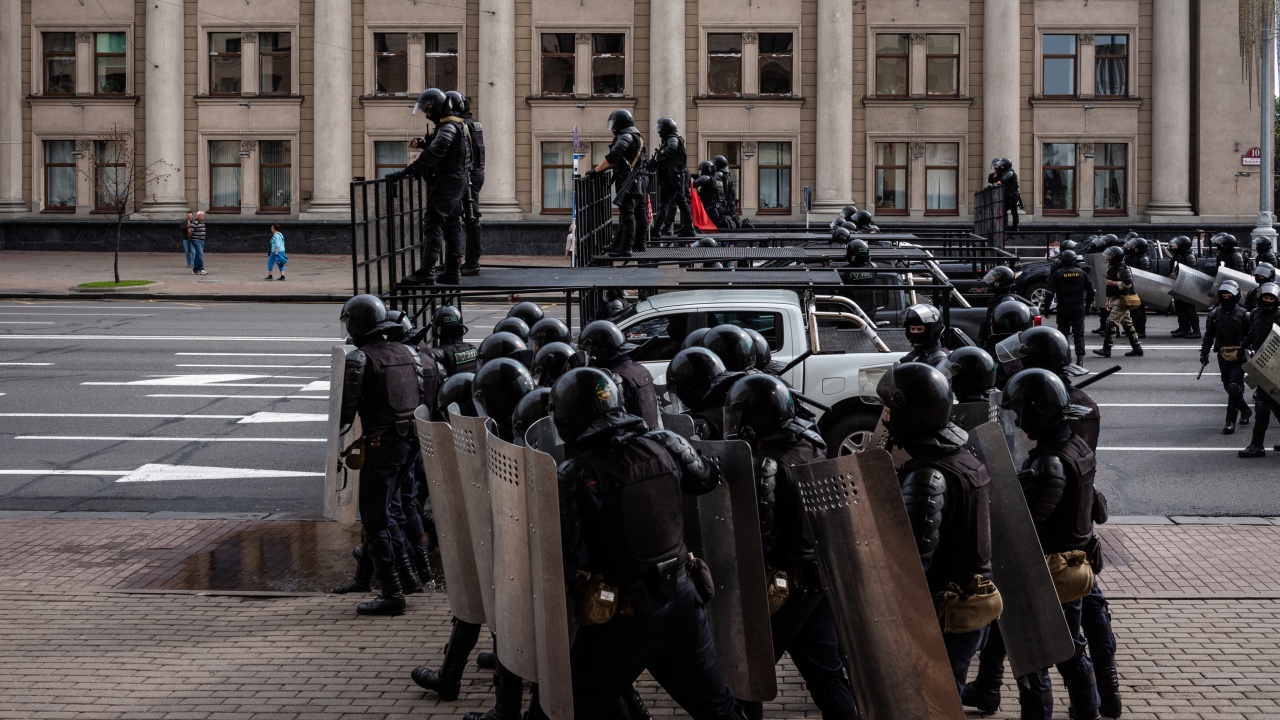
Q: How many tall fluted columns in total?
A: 8